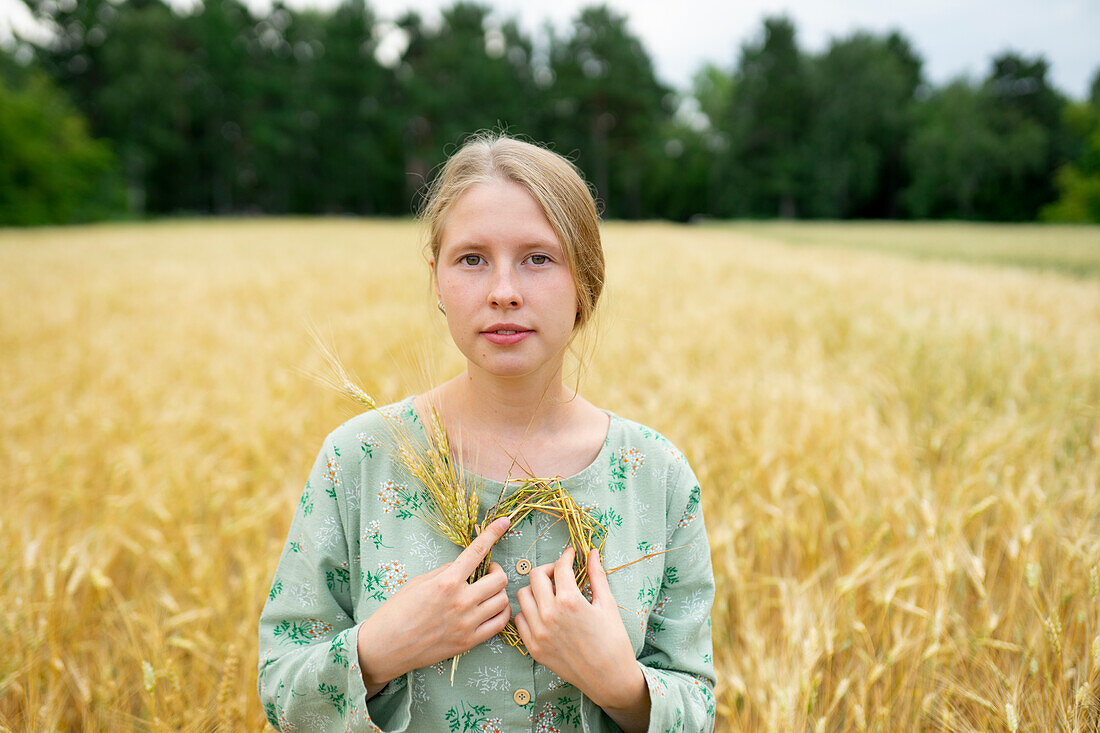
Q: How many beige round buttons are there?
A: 2